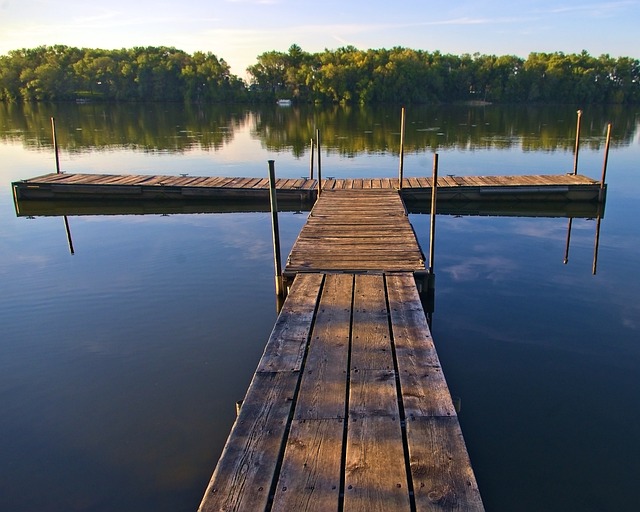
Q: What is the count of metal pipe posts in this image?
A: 8